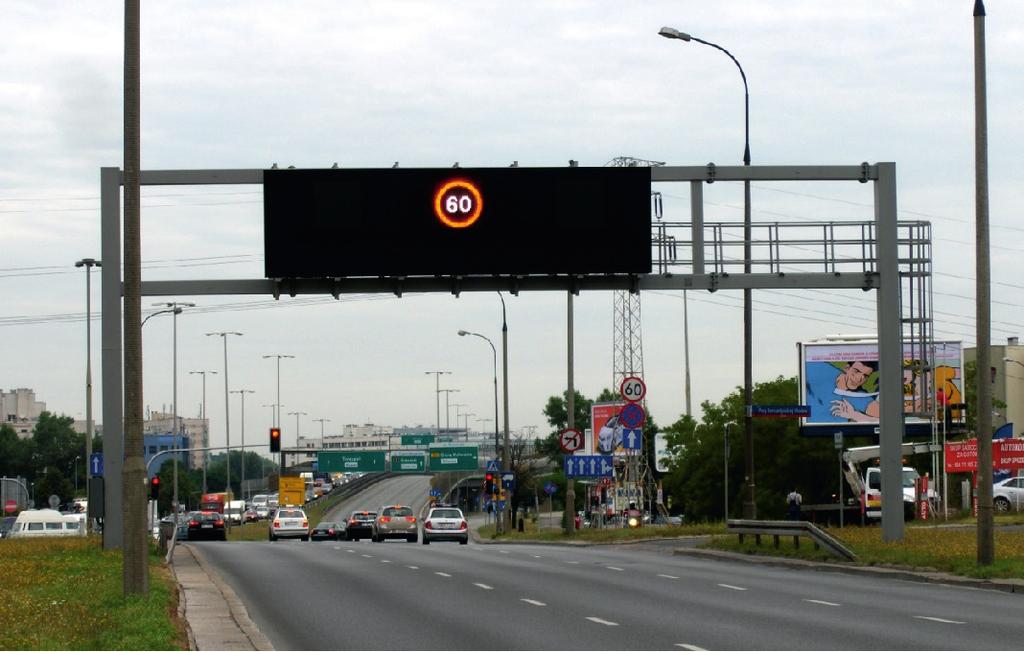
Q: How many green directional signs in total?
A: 4